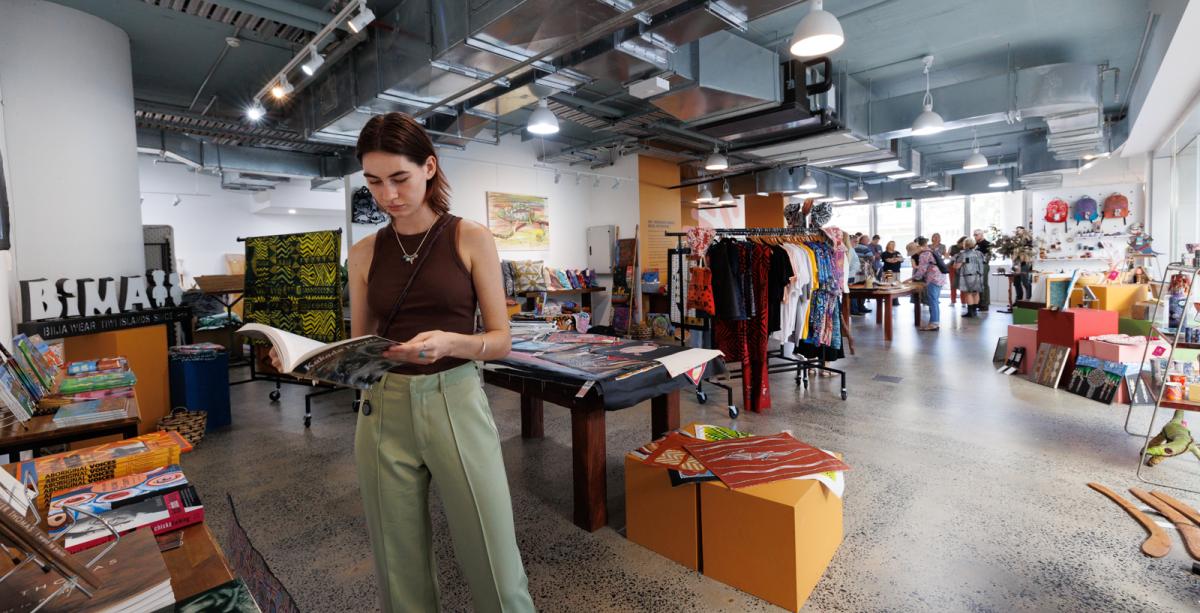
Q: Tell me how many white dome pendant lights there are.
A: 10